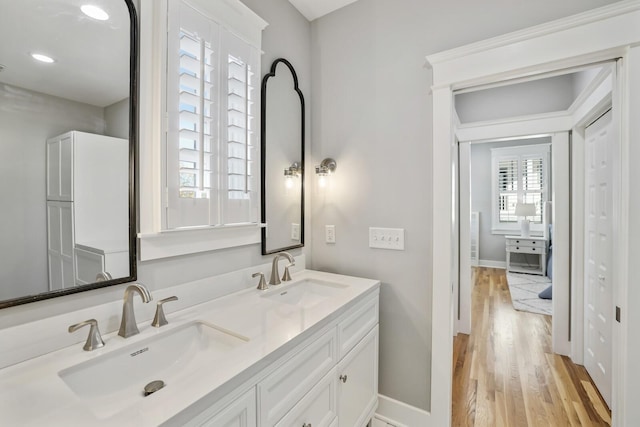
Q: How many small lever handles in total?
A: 4